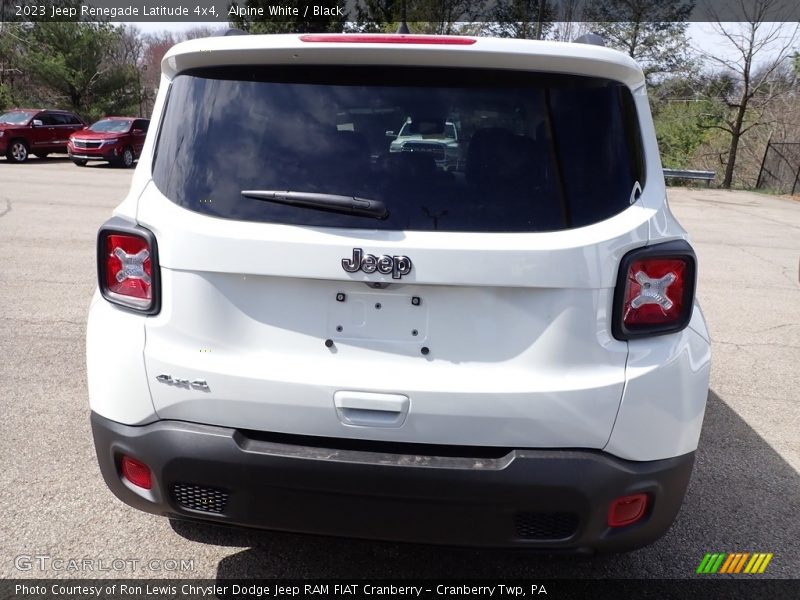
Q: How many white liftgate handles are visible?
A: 1